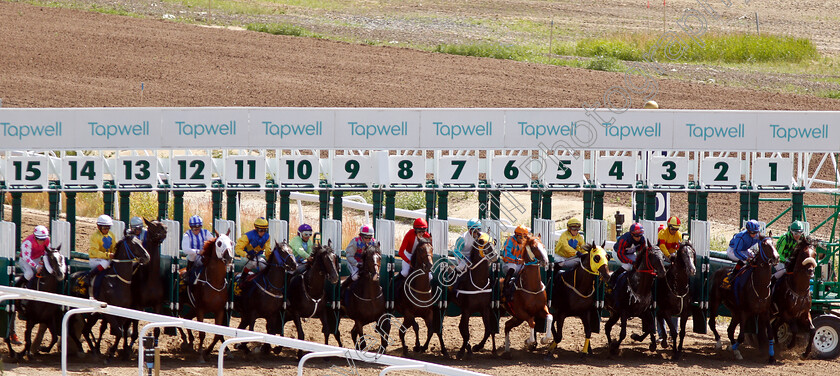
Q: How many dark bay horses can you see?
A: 13